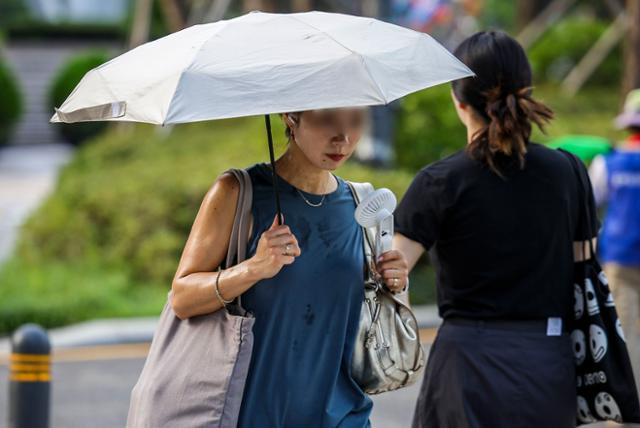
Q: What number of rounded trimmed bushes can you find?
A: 2